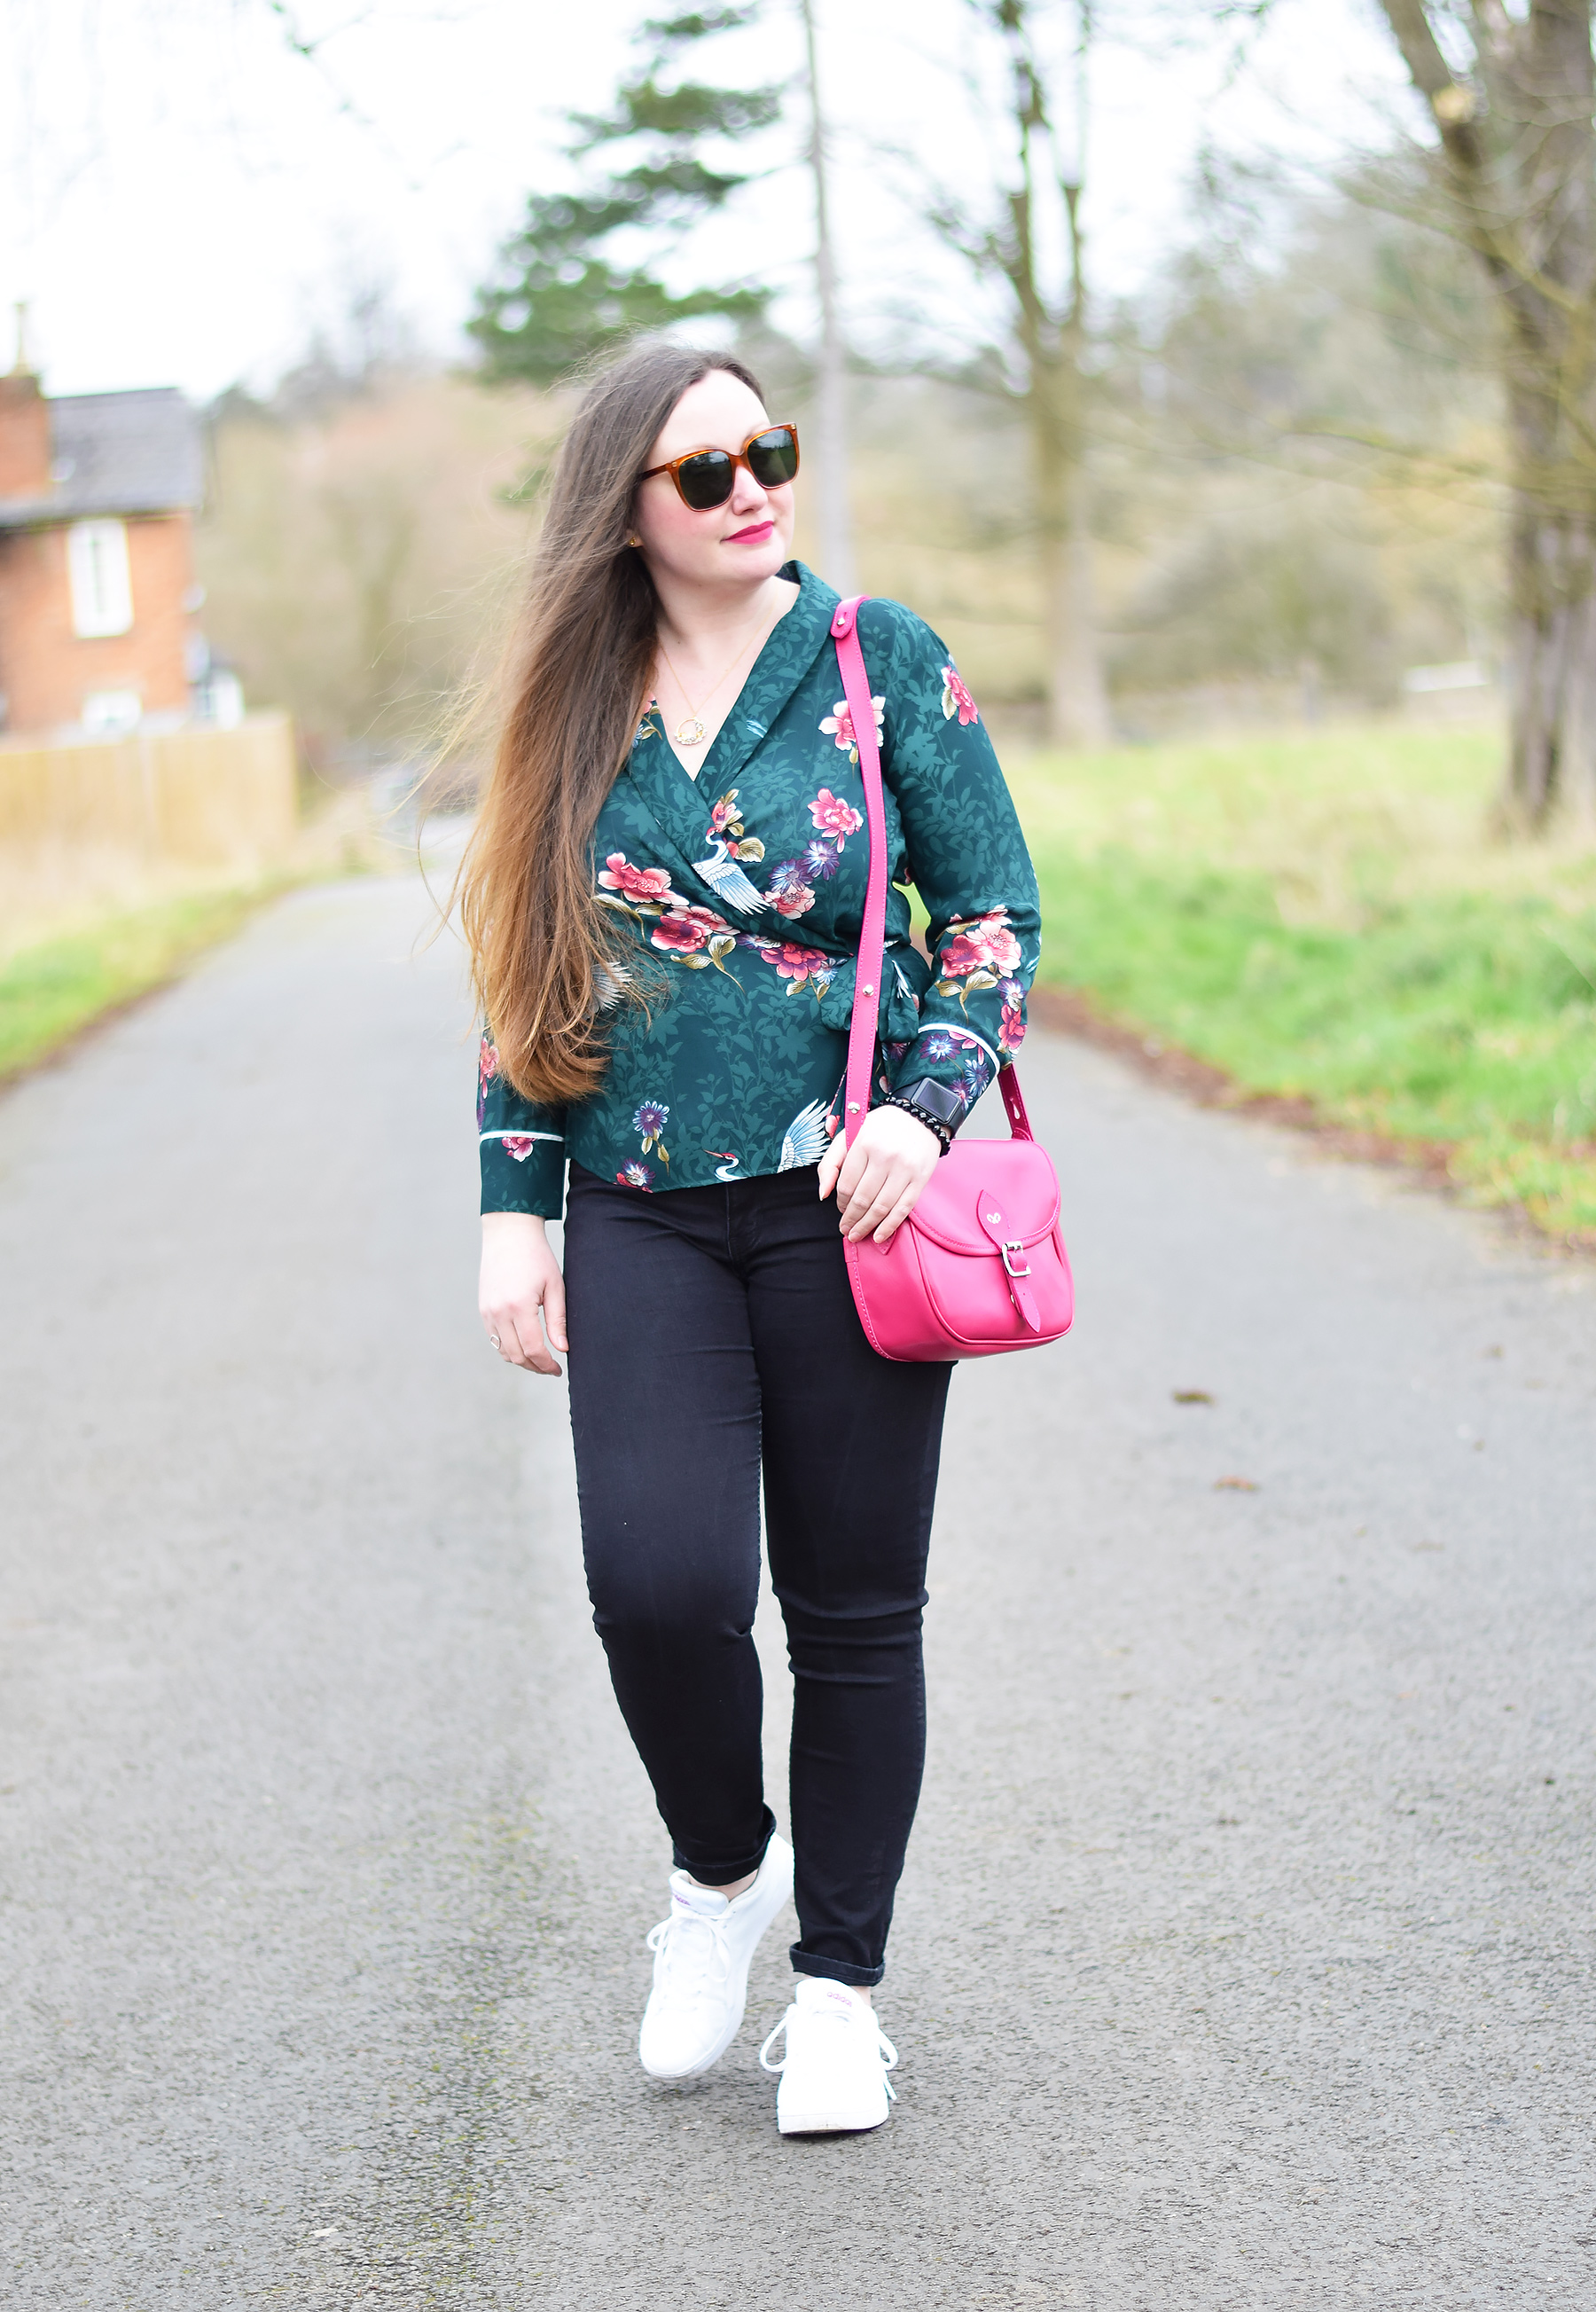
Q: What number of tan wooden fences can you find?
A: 1